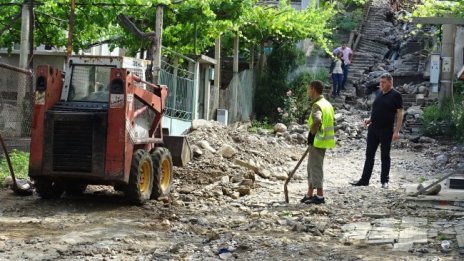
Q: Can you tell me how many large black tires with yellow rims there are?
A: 2